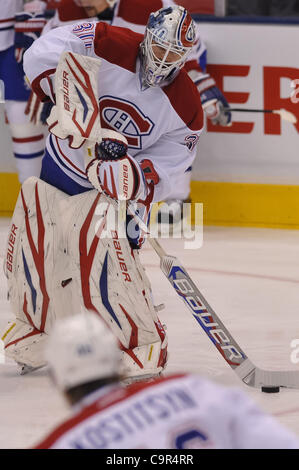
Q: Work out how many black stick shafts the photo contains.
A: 1